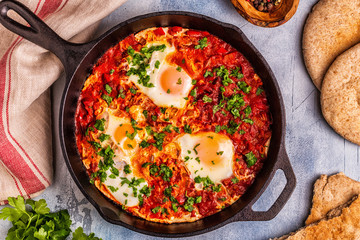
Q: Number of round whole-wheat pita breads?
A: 2